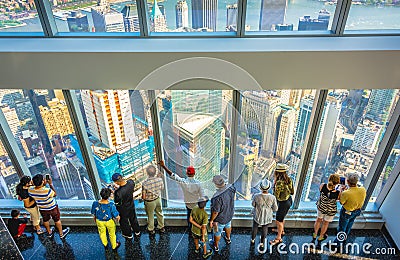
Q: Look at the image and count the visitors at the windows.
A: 13